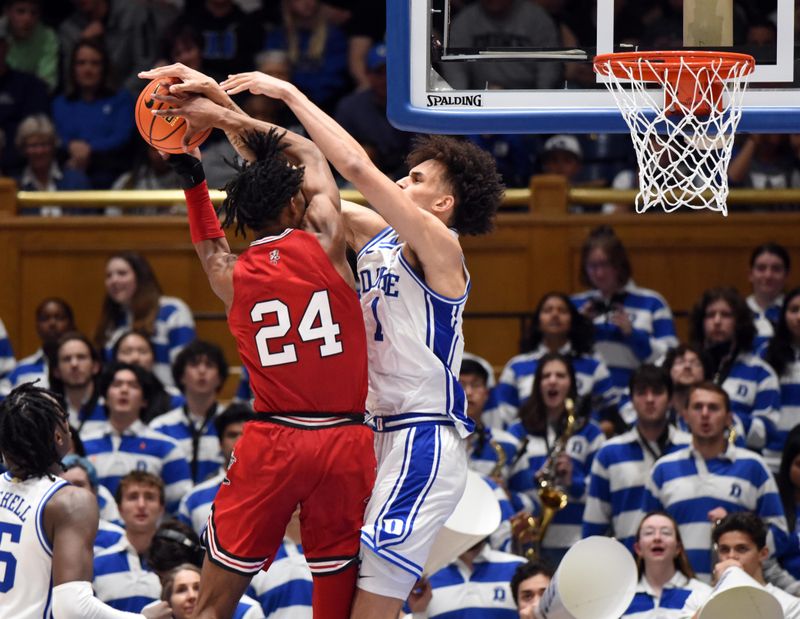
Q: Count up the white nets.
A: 1